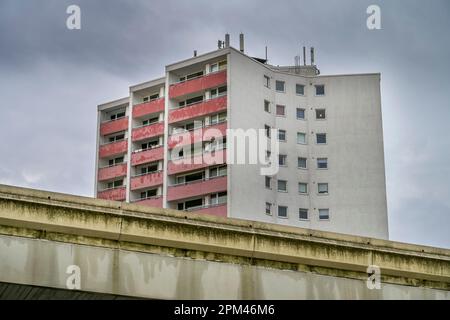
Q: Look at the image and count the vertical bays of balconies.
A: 3